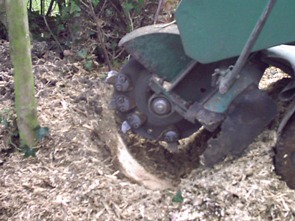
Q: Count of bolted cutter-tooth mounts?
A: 4